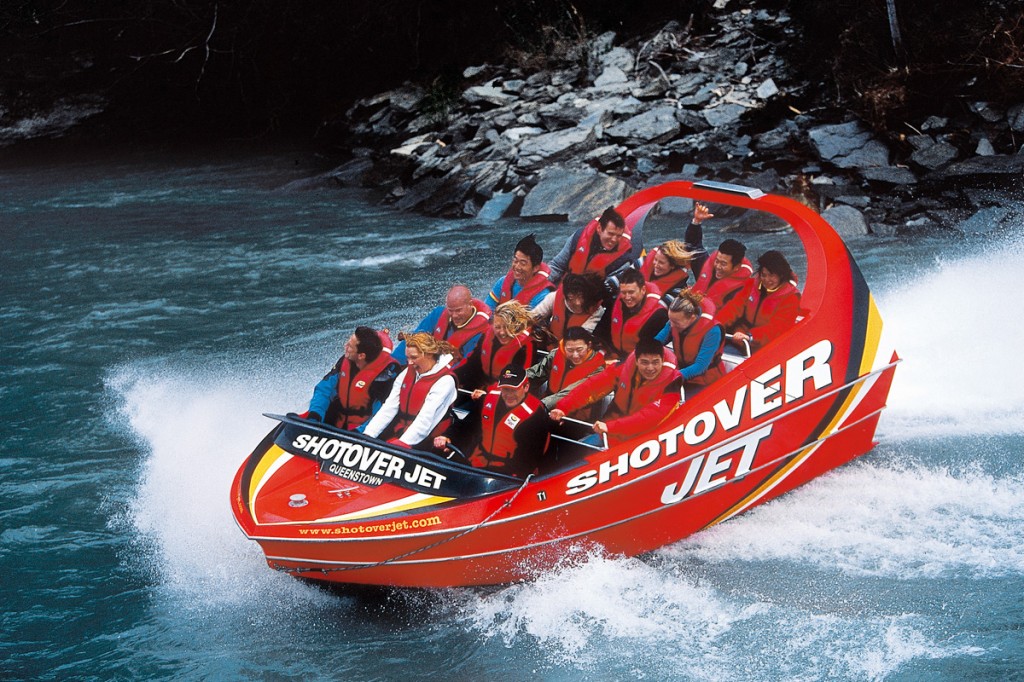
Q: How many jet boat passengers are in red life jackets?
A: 15